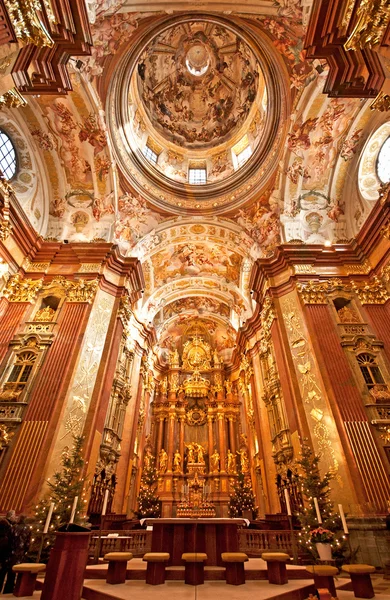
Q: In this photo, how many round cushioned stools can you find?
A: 8